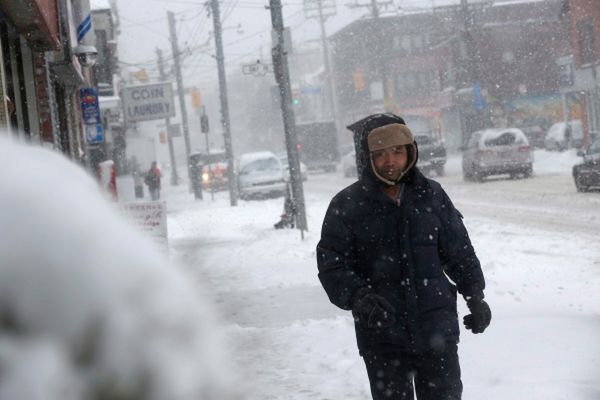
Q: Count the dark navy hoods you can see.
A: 1